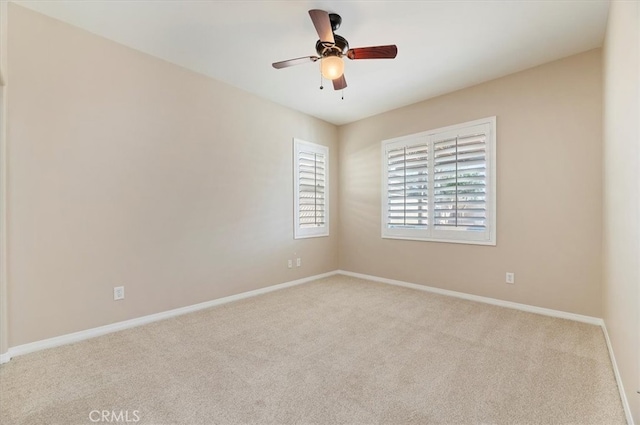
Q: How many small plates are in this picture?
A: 4